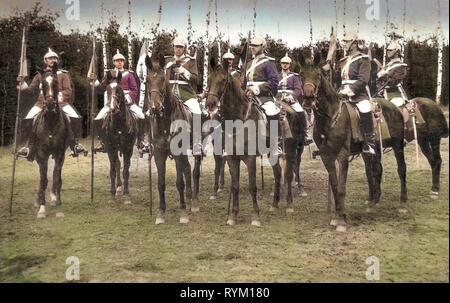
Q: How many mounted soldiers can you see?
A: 8